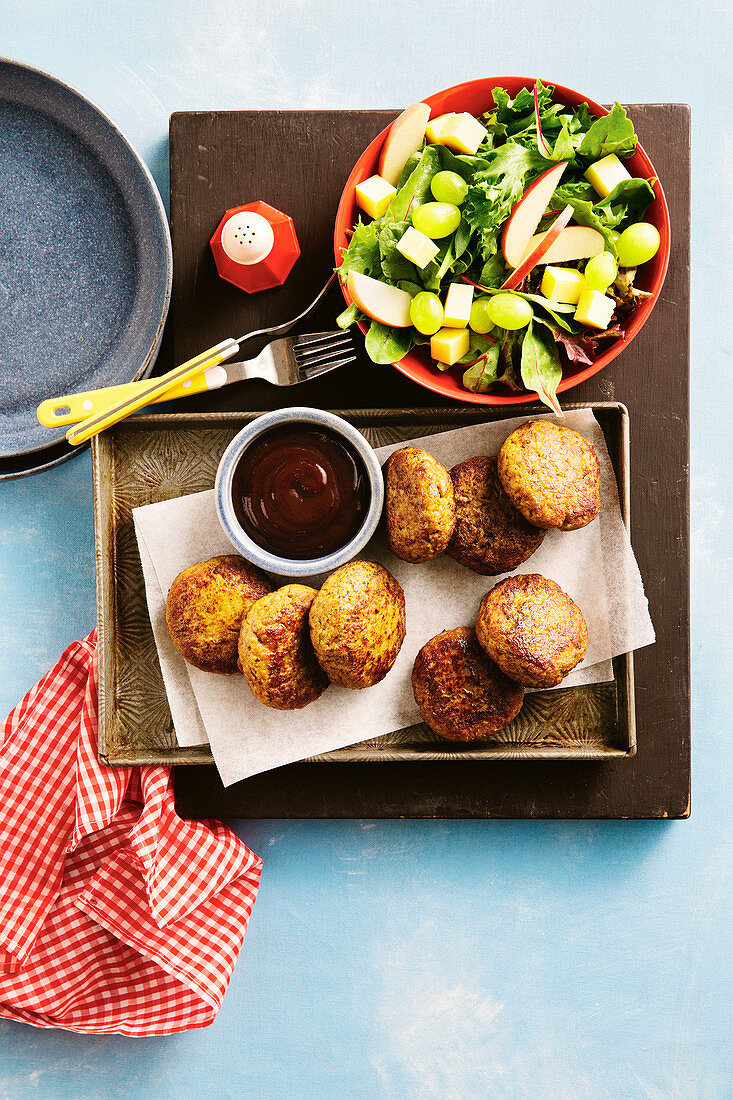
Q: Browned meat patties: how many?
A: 8